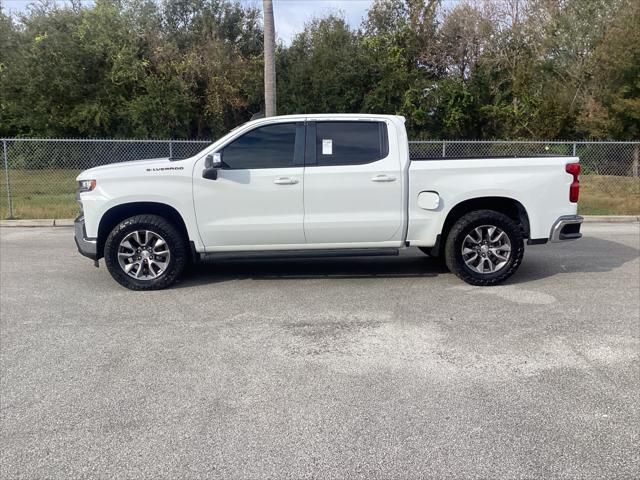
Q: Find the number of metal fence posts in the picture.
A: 4